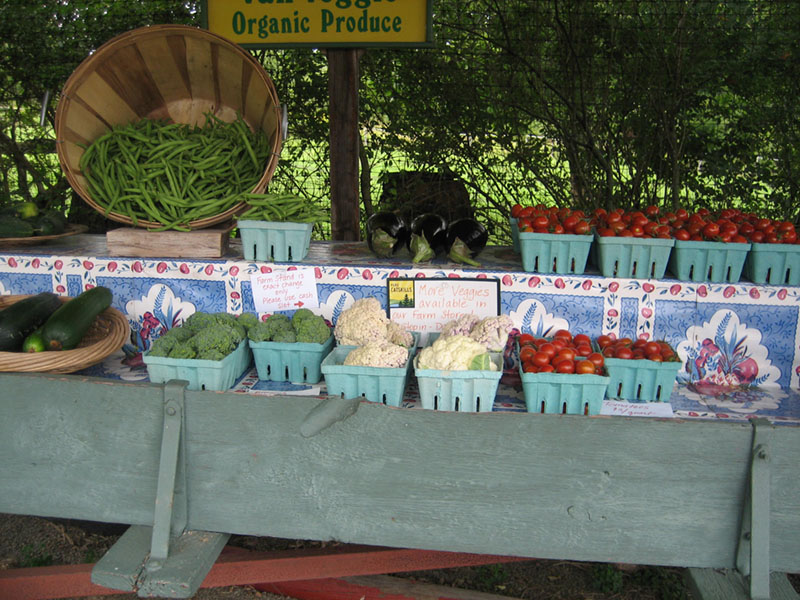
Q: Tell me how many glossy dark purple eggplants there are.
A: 3